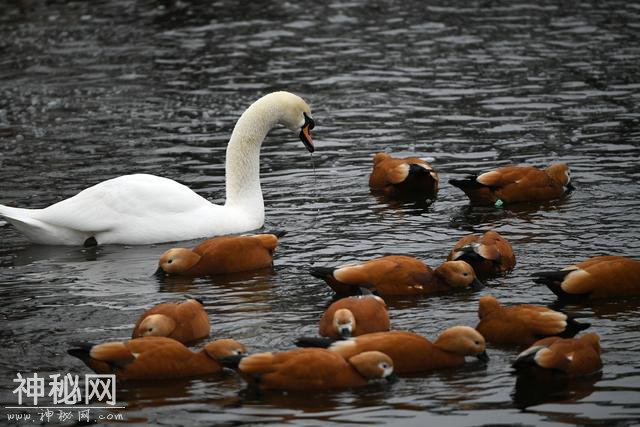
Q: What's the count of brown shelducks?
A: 13